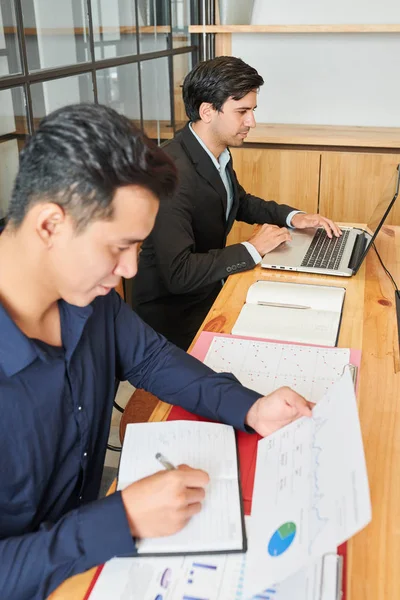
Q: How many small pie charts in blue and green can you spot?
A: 1